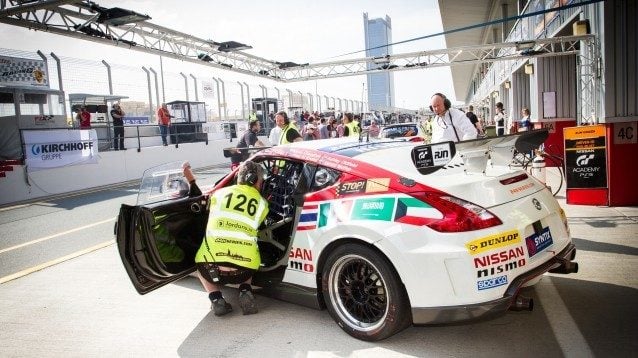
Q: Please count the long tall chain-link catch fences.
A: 1